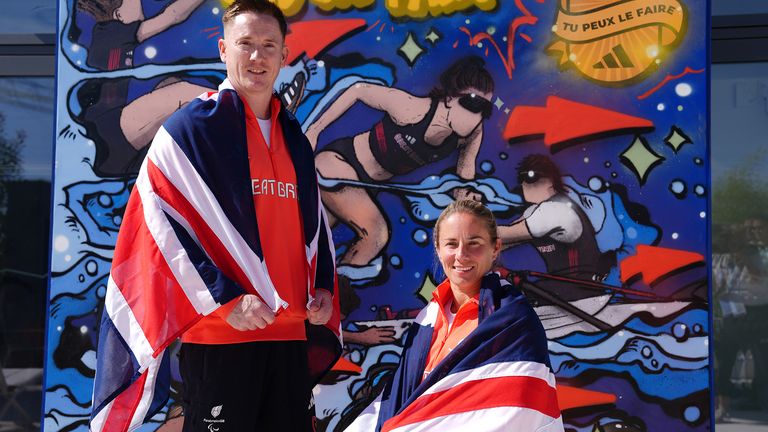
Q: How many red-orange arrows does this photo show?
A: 5